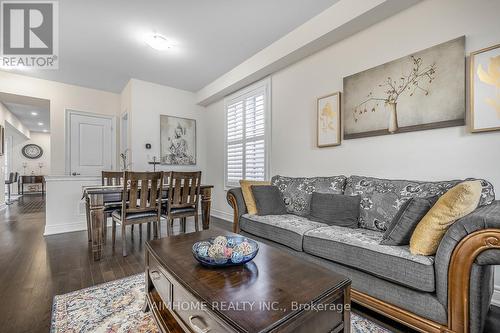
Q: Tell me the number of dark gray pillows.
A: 3